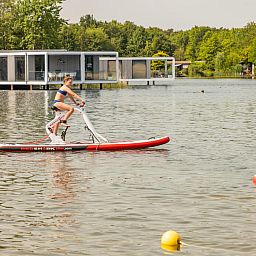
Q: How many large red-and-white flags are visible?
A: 0